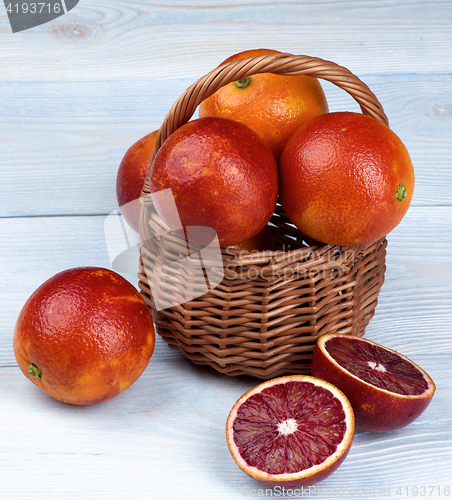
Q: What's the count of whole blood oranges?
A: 5